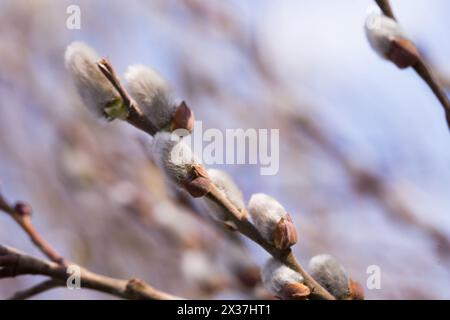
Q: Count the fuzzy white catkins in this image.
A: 8